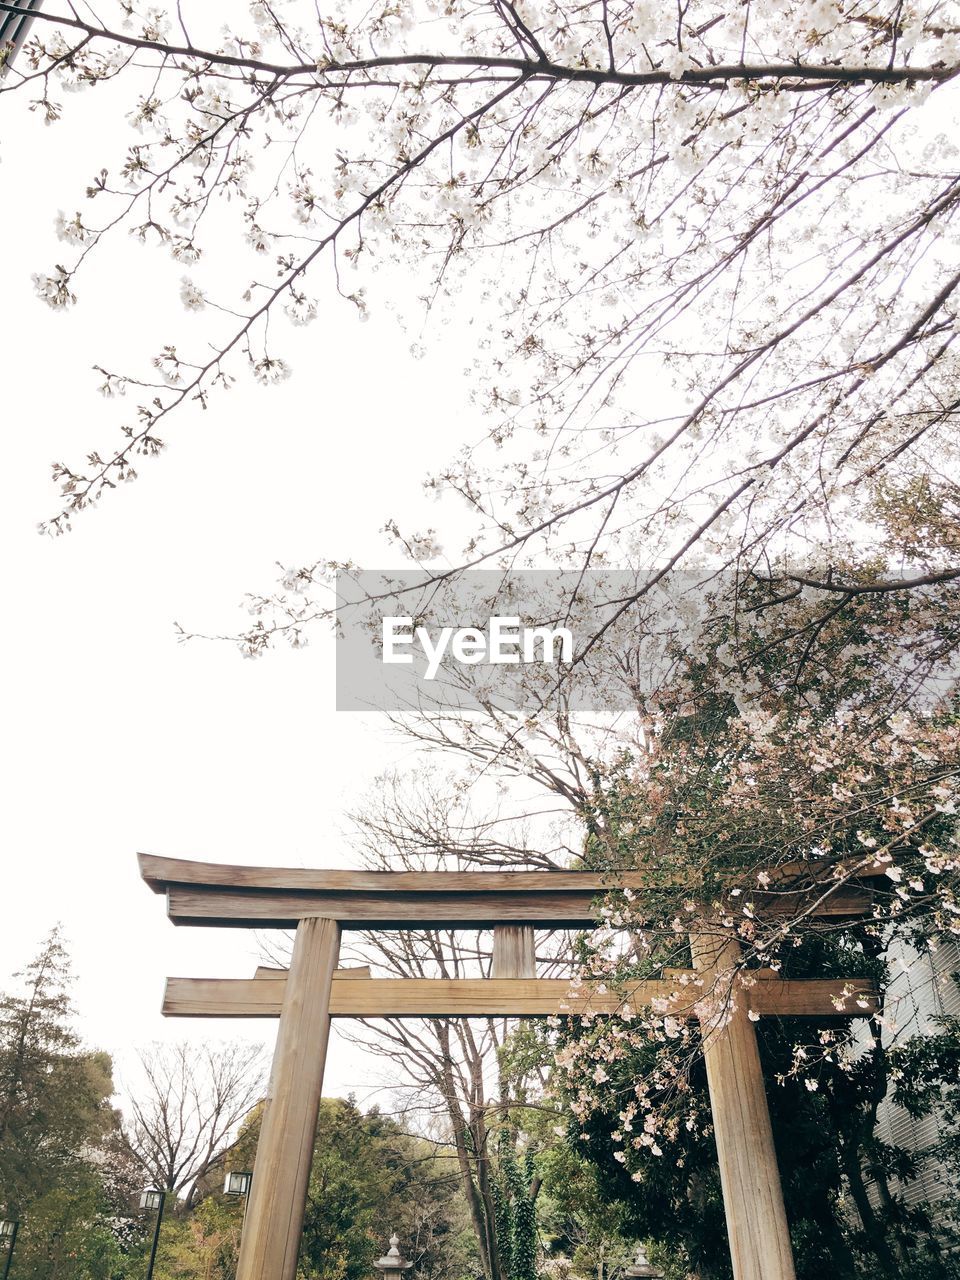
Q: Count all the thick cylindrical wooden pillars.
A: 2